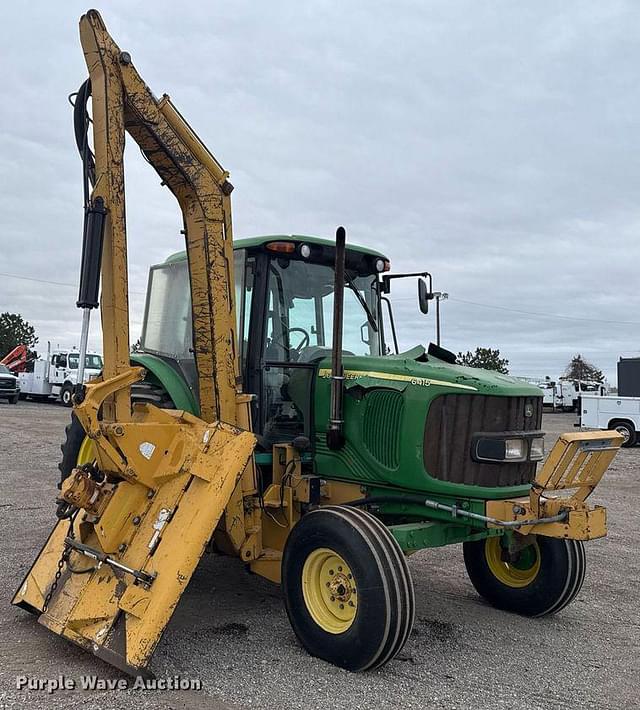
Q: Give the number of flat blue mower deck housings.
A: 0